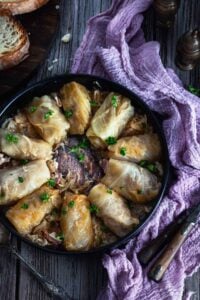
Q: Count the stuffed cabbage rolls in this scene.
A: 10